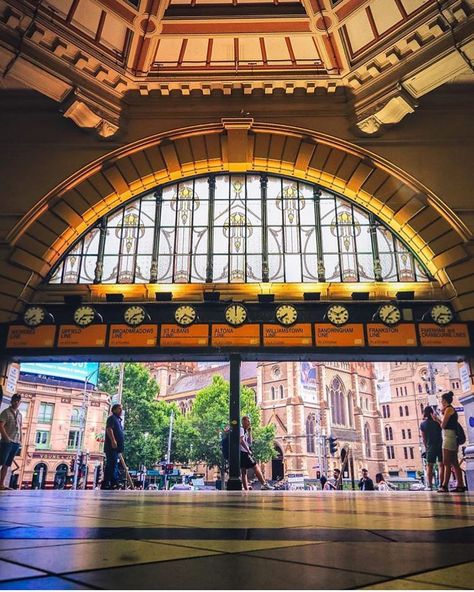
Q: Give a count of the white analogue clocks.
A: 9